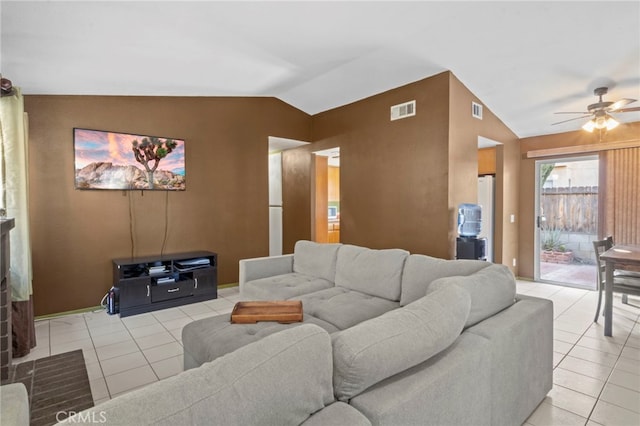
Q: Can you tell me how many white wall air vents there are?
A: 2